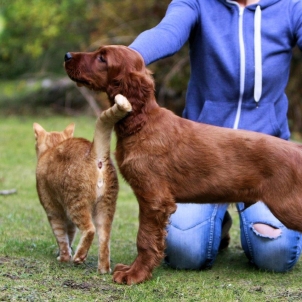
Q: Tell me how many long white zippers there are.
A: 1